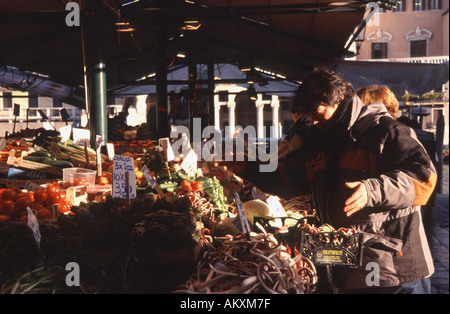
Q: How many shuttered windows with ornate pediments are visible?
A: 2